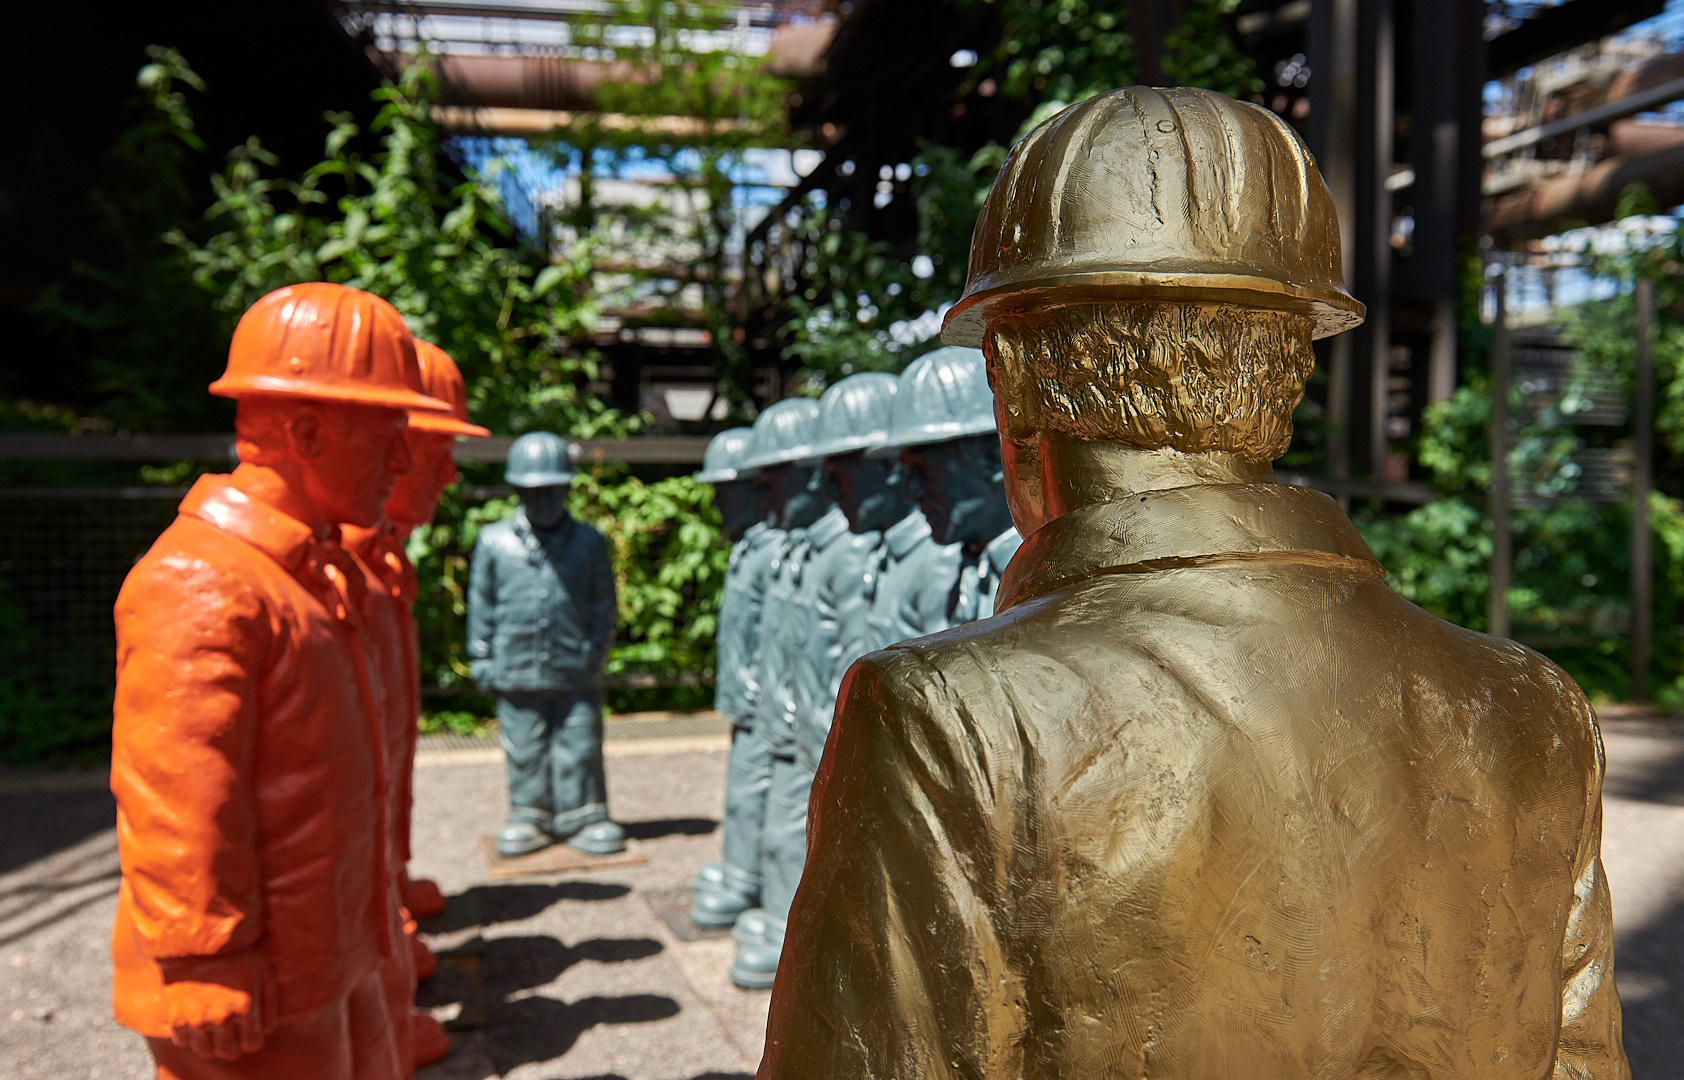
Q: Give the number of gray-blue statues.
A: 5